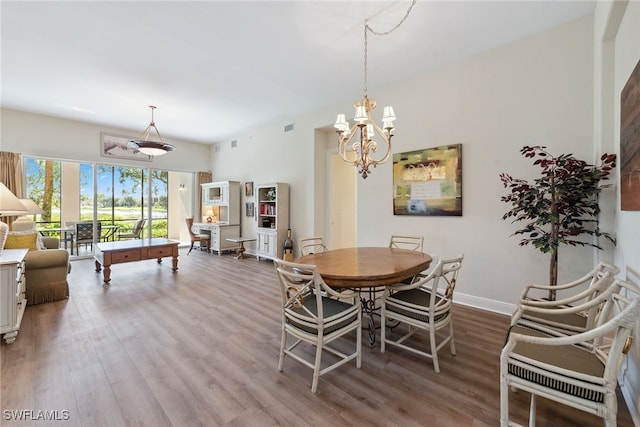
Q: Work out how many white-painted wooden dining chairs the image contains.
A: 6